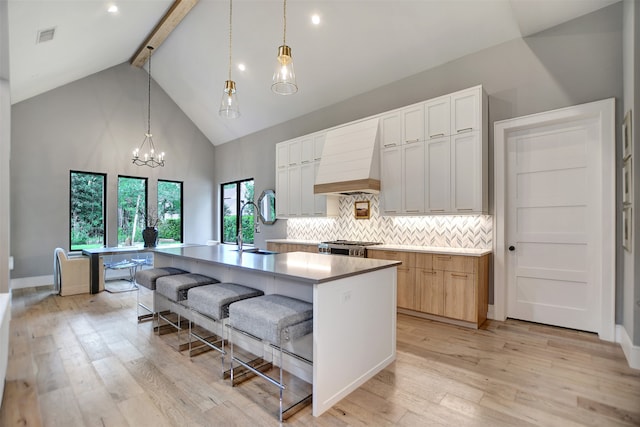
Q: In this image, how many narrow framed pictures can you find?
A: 3